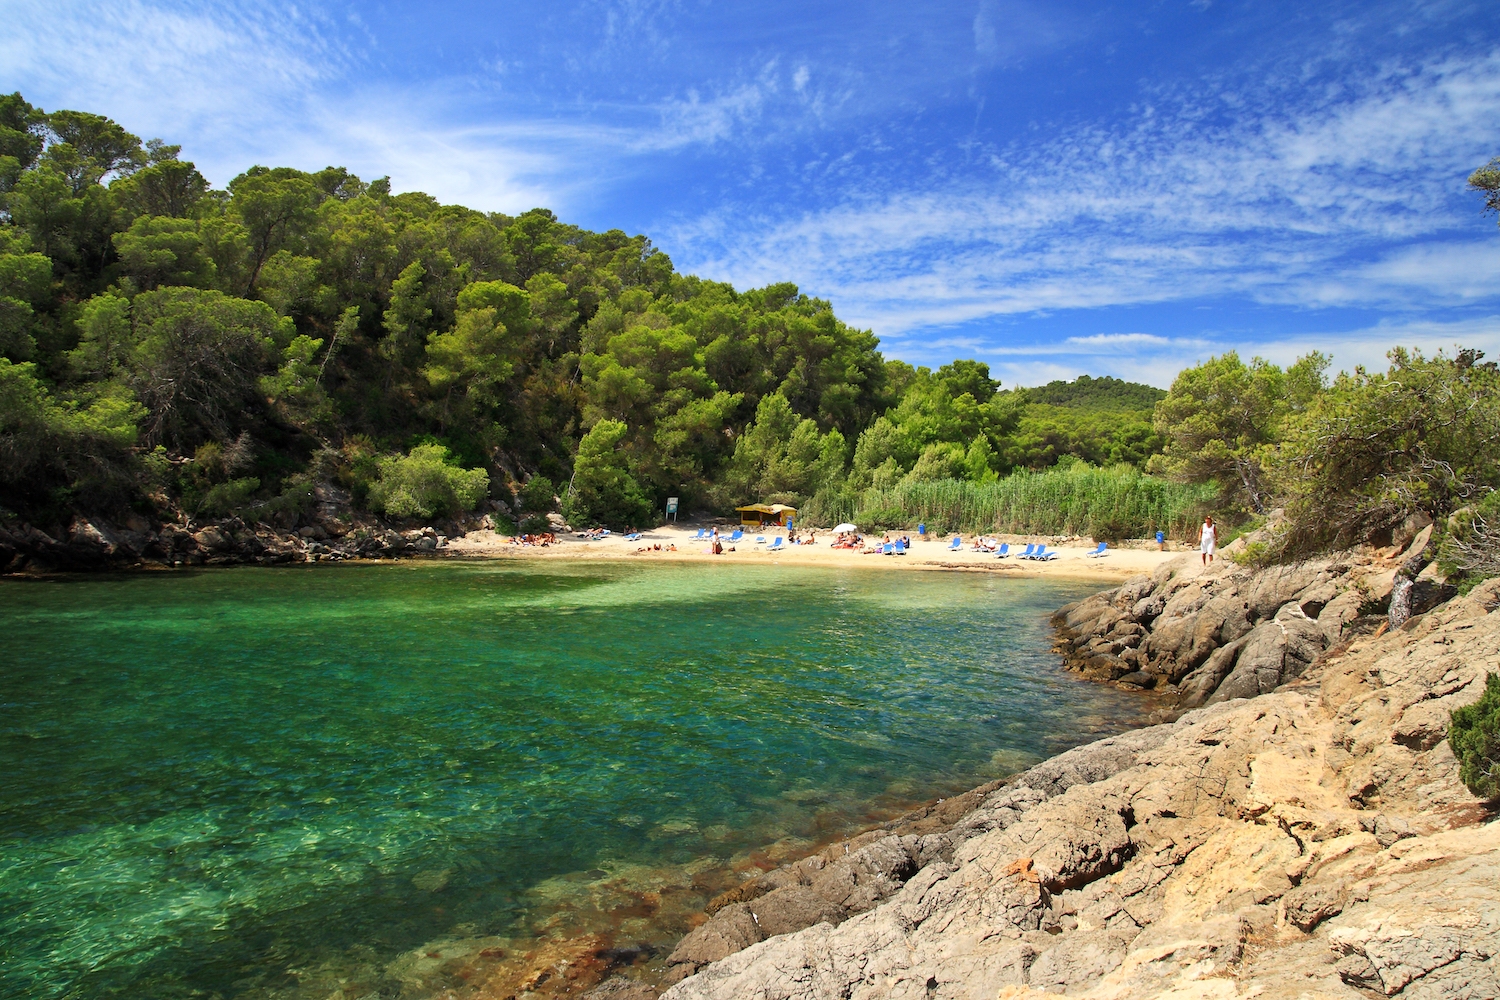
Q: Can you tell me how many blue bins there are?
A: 3